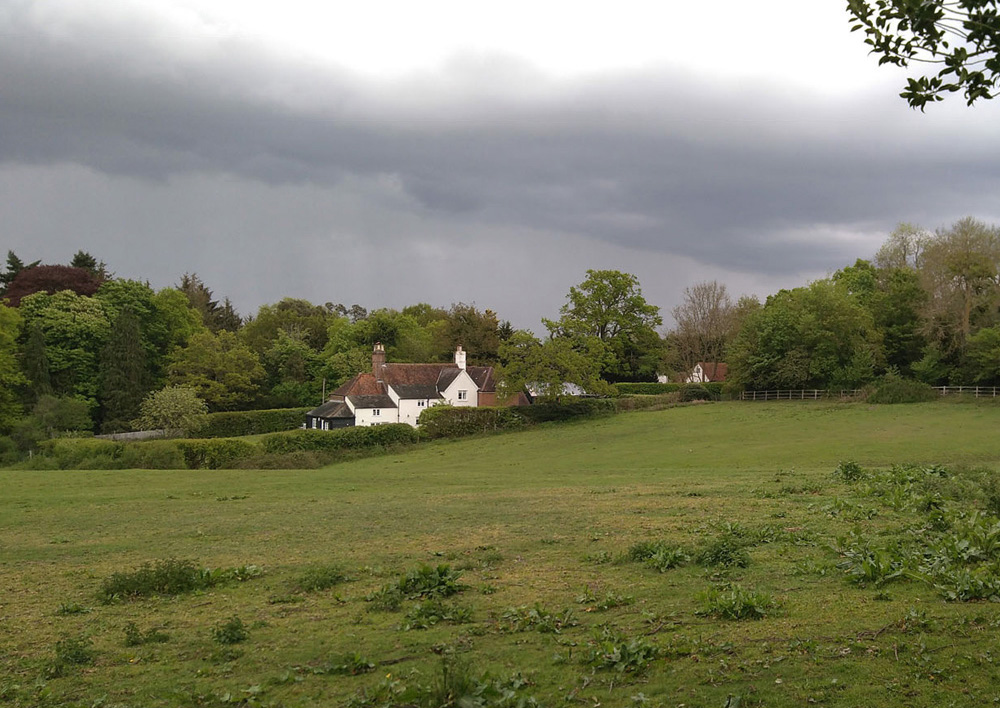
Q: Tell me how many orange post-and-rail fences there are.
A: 0